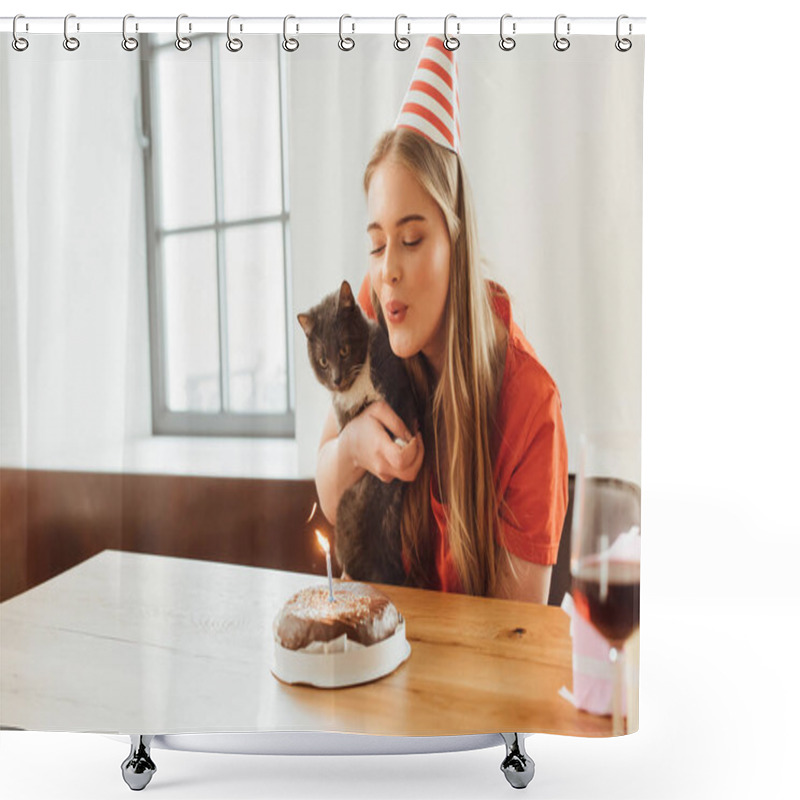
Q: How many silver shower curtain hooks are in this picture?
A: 12